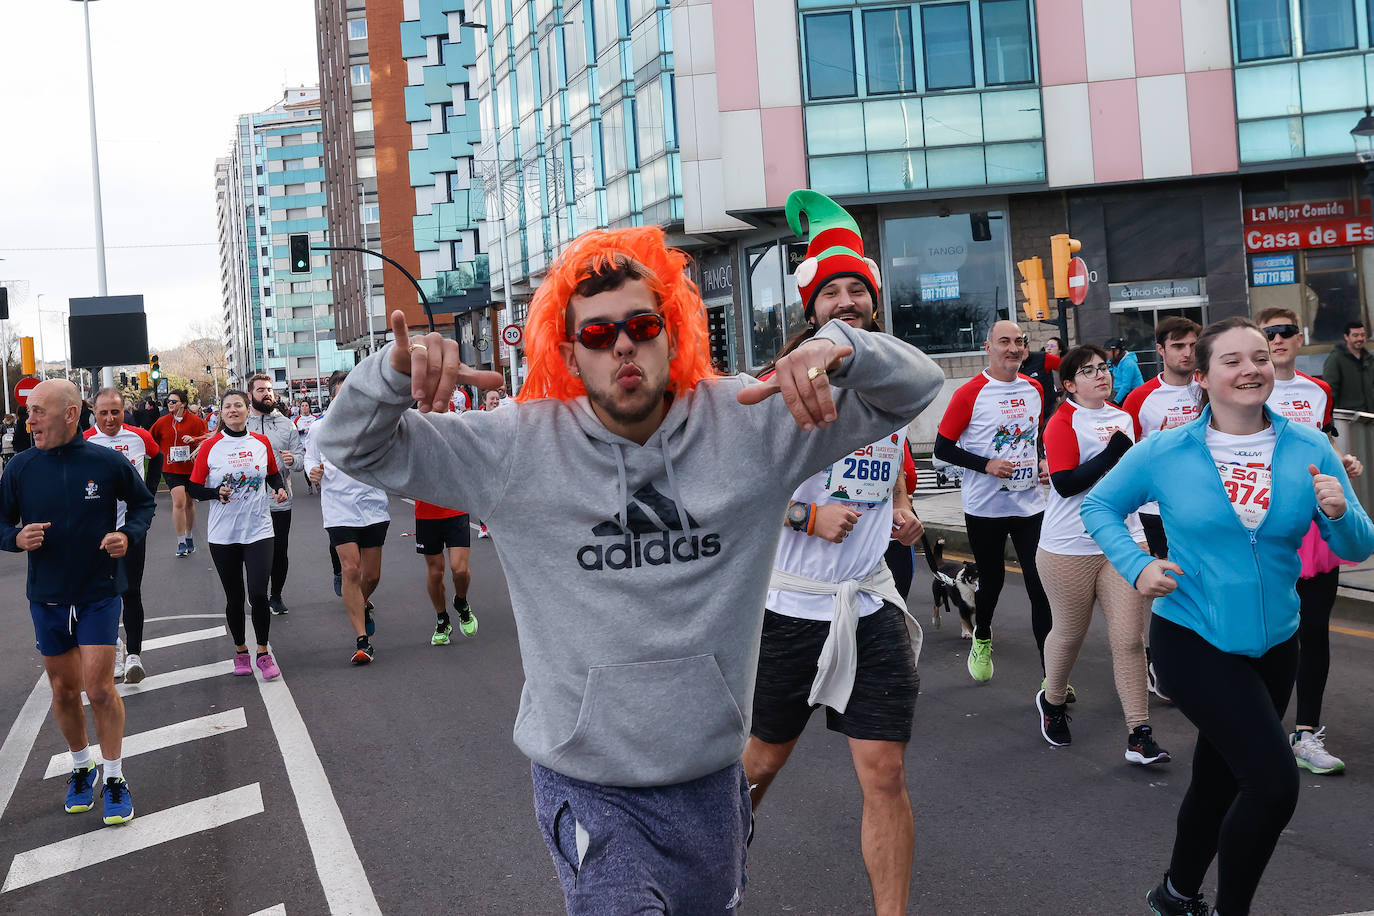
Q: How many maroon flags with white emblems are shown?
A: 0